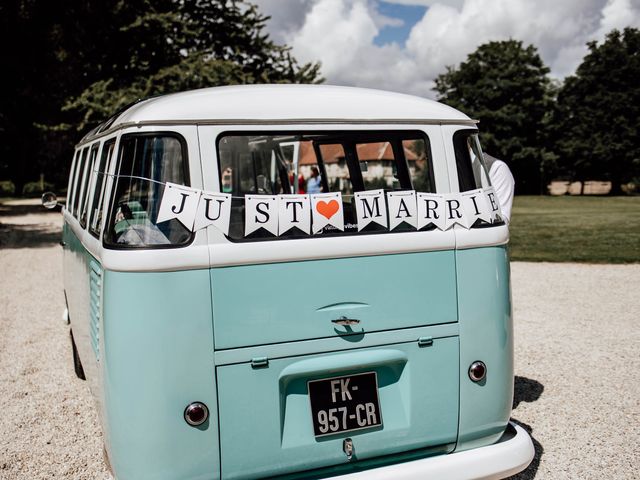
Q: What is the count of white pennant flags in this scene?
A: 11